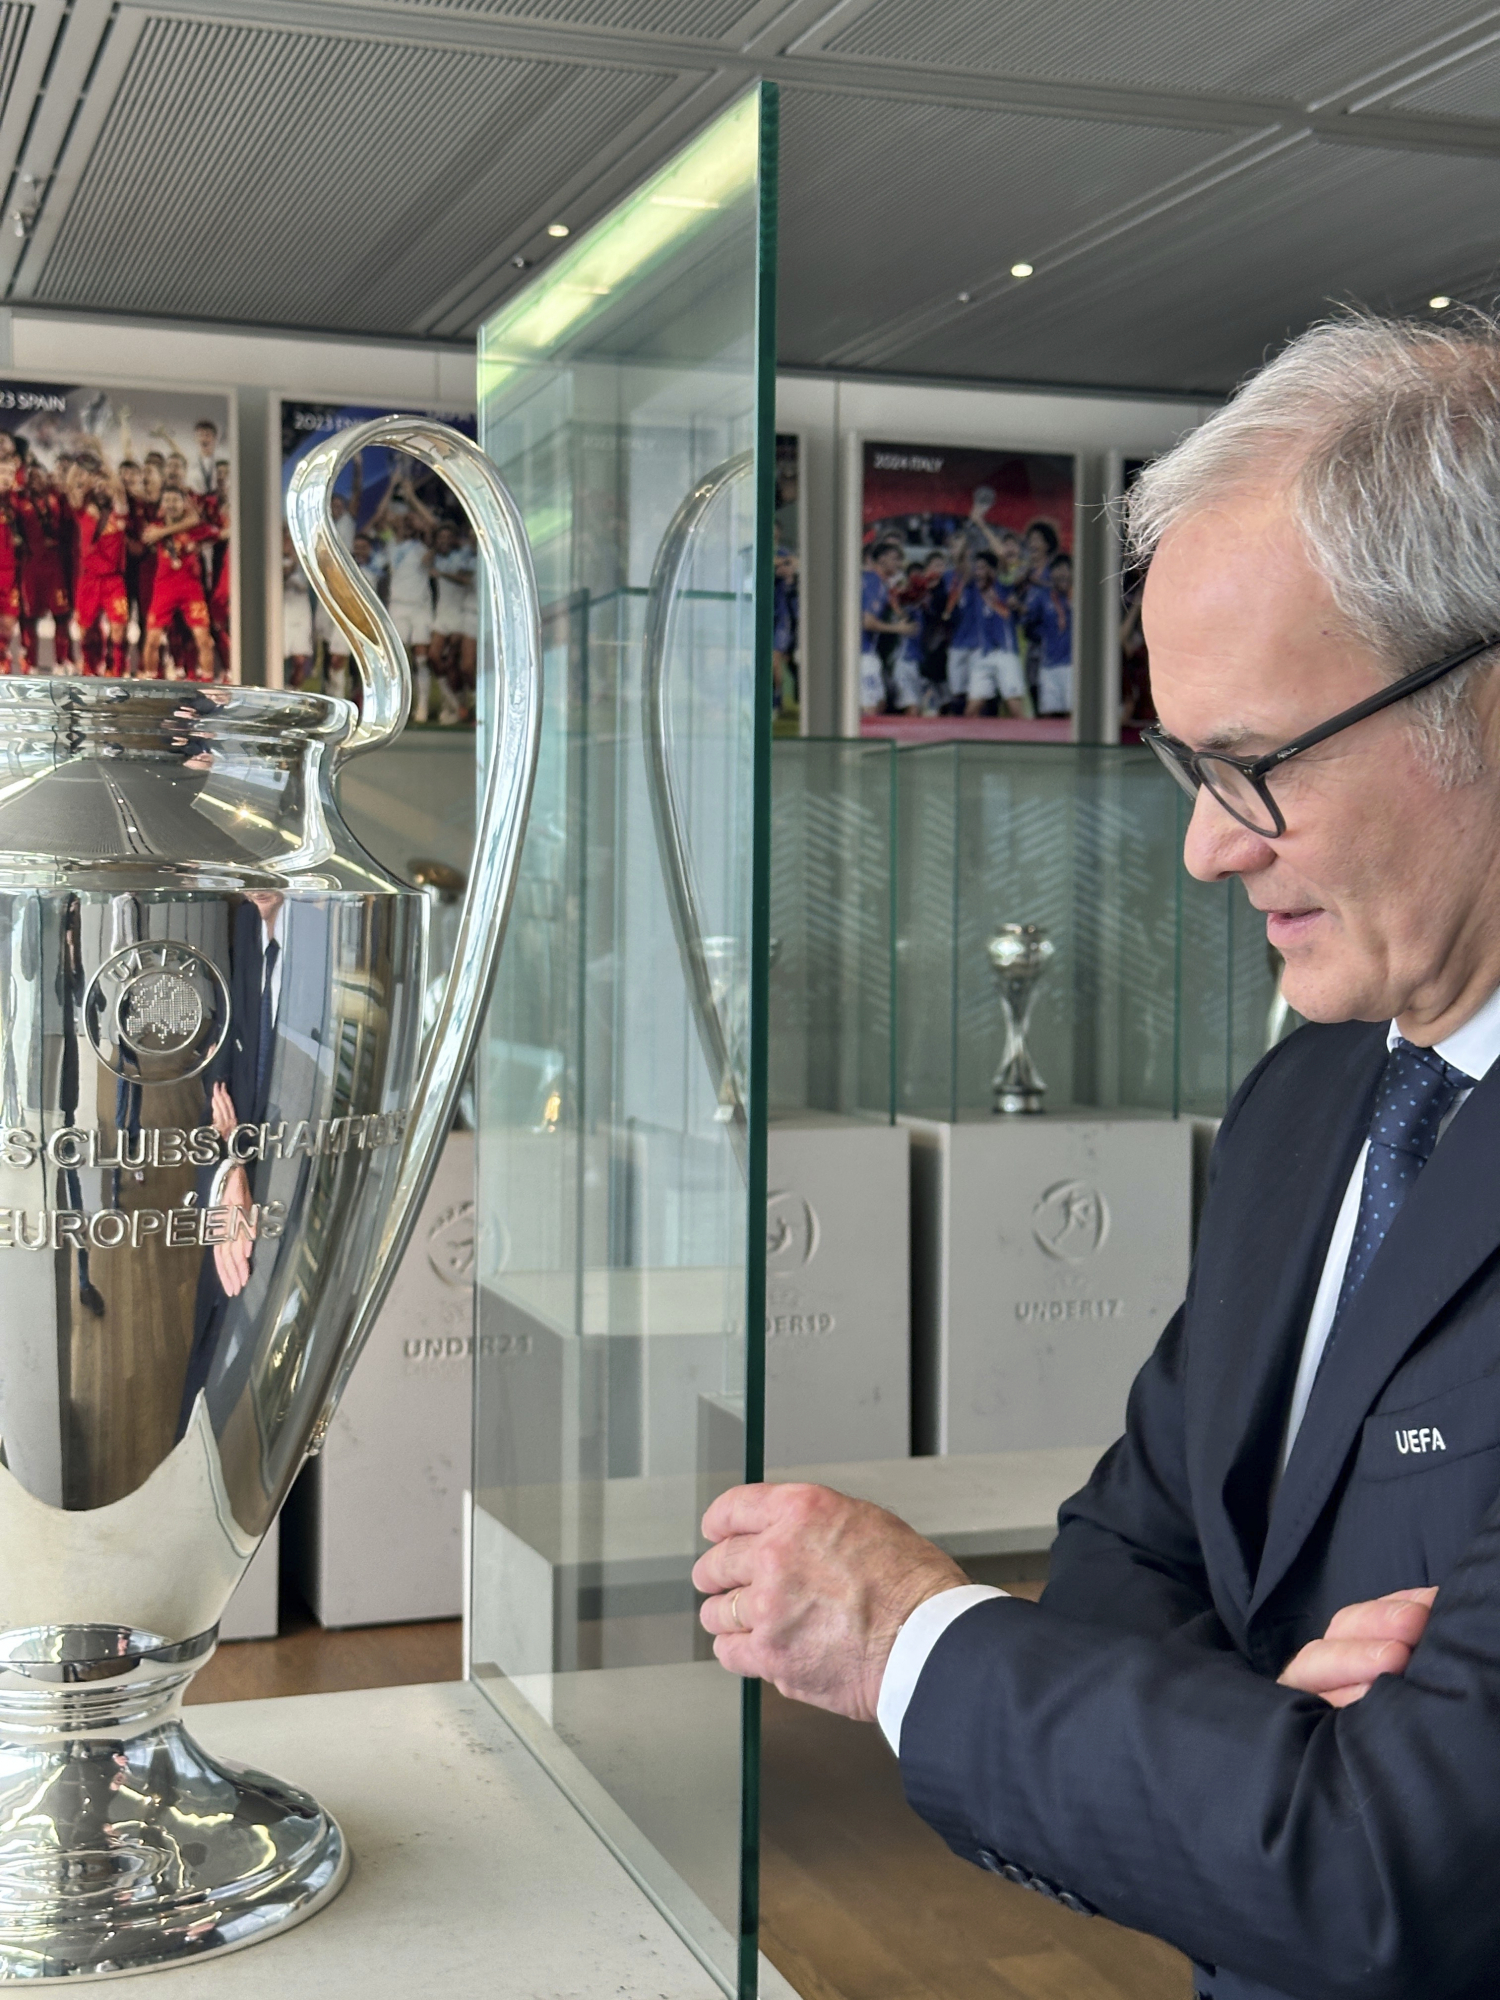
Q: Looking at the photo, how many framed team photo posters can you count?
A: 5